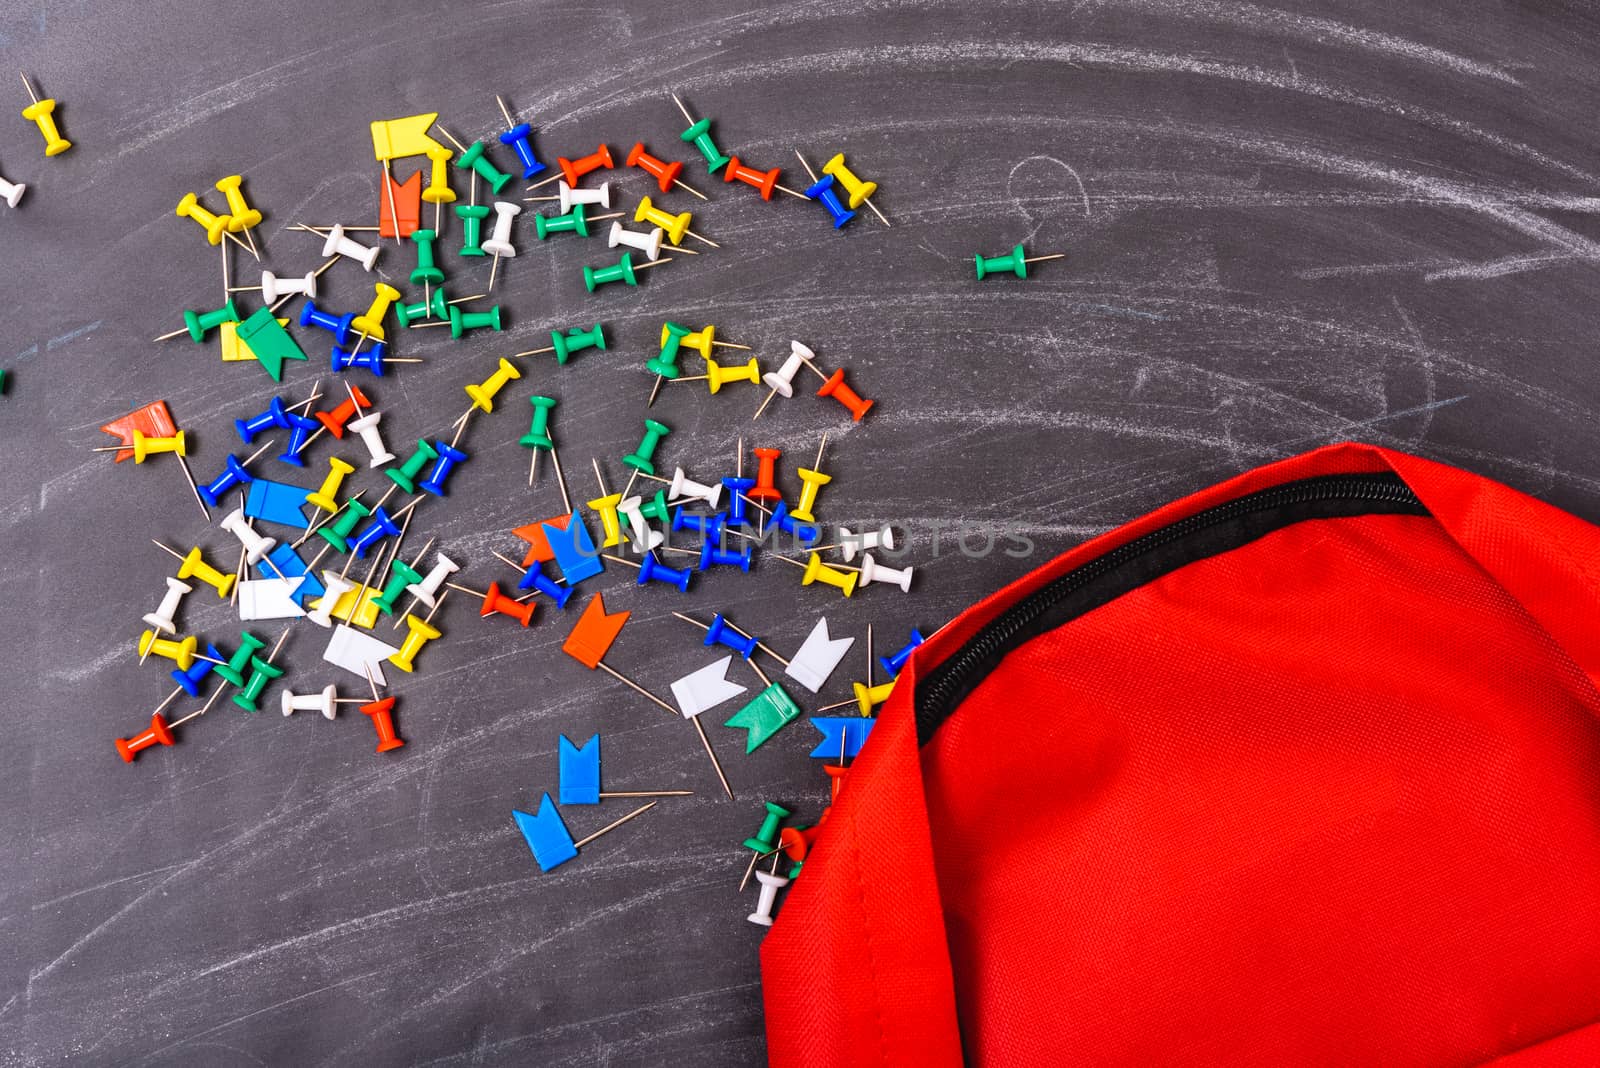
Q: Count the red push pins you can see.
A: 11